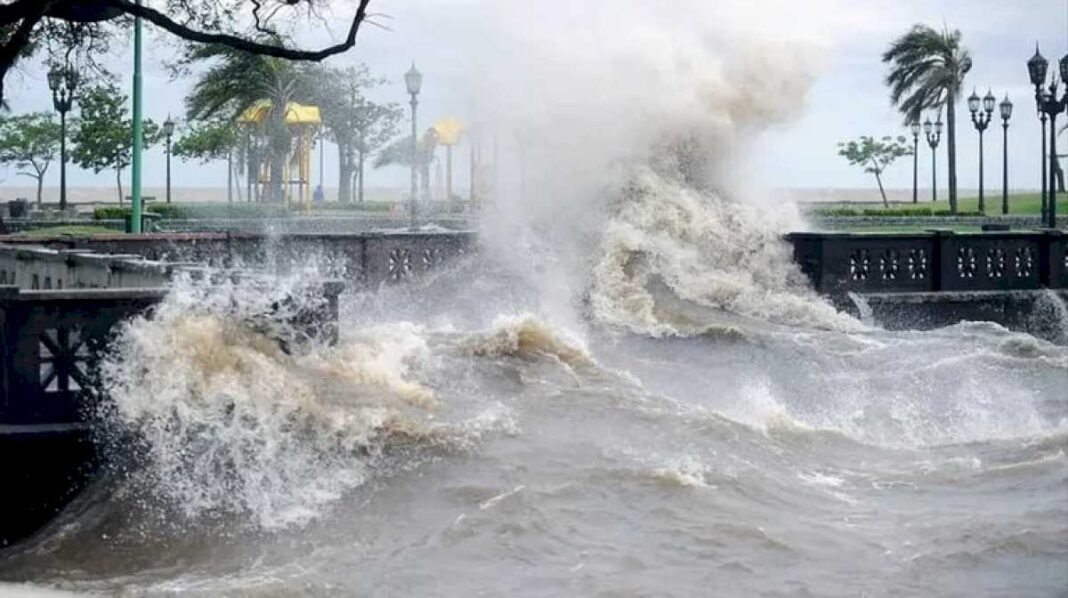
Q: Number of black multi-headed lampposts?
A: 4